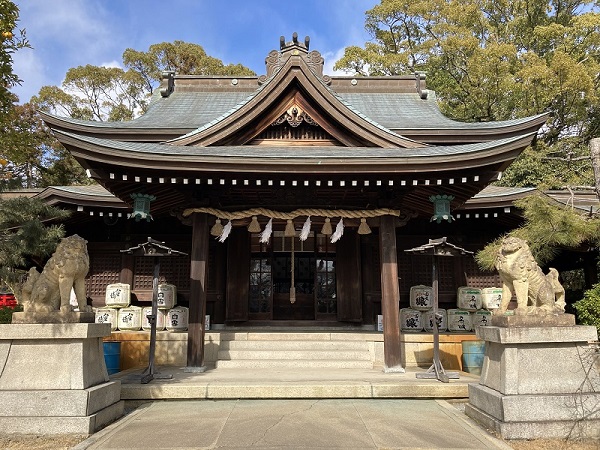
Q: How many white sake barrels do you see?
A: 13